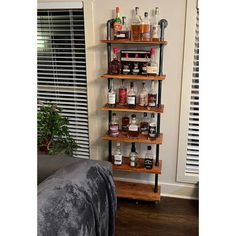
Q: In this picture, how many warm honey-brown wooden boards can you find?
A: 6